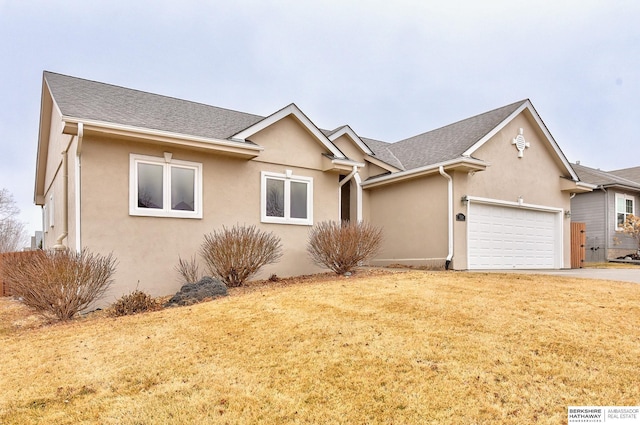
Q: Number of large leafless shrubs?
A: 3